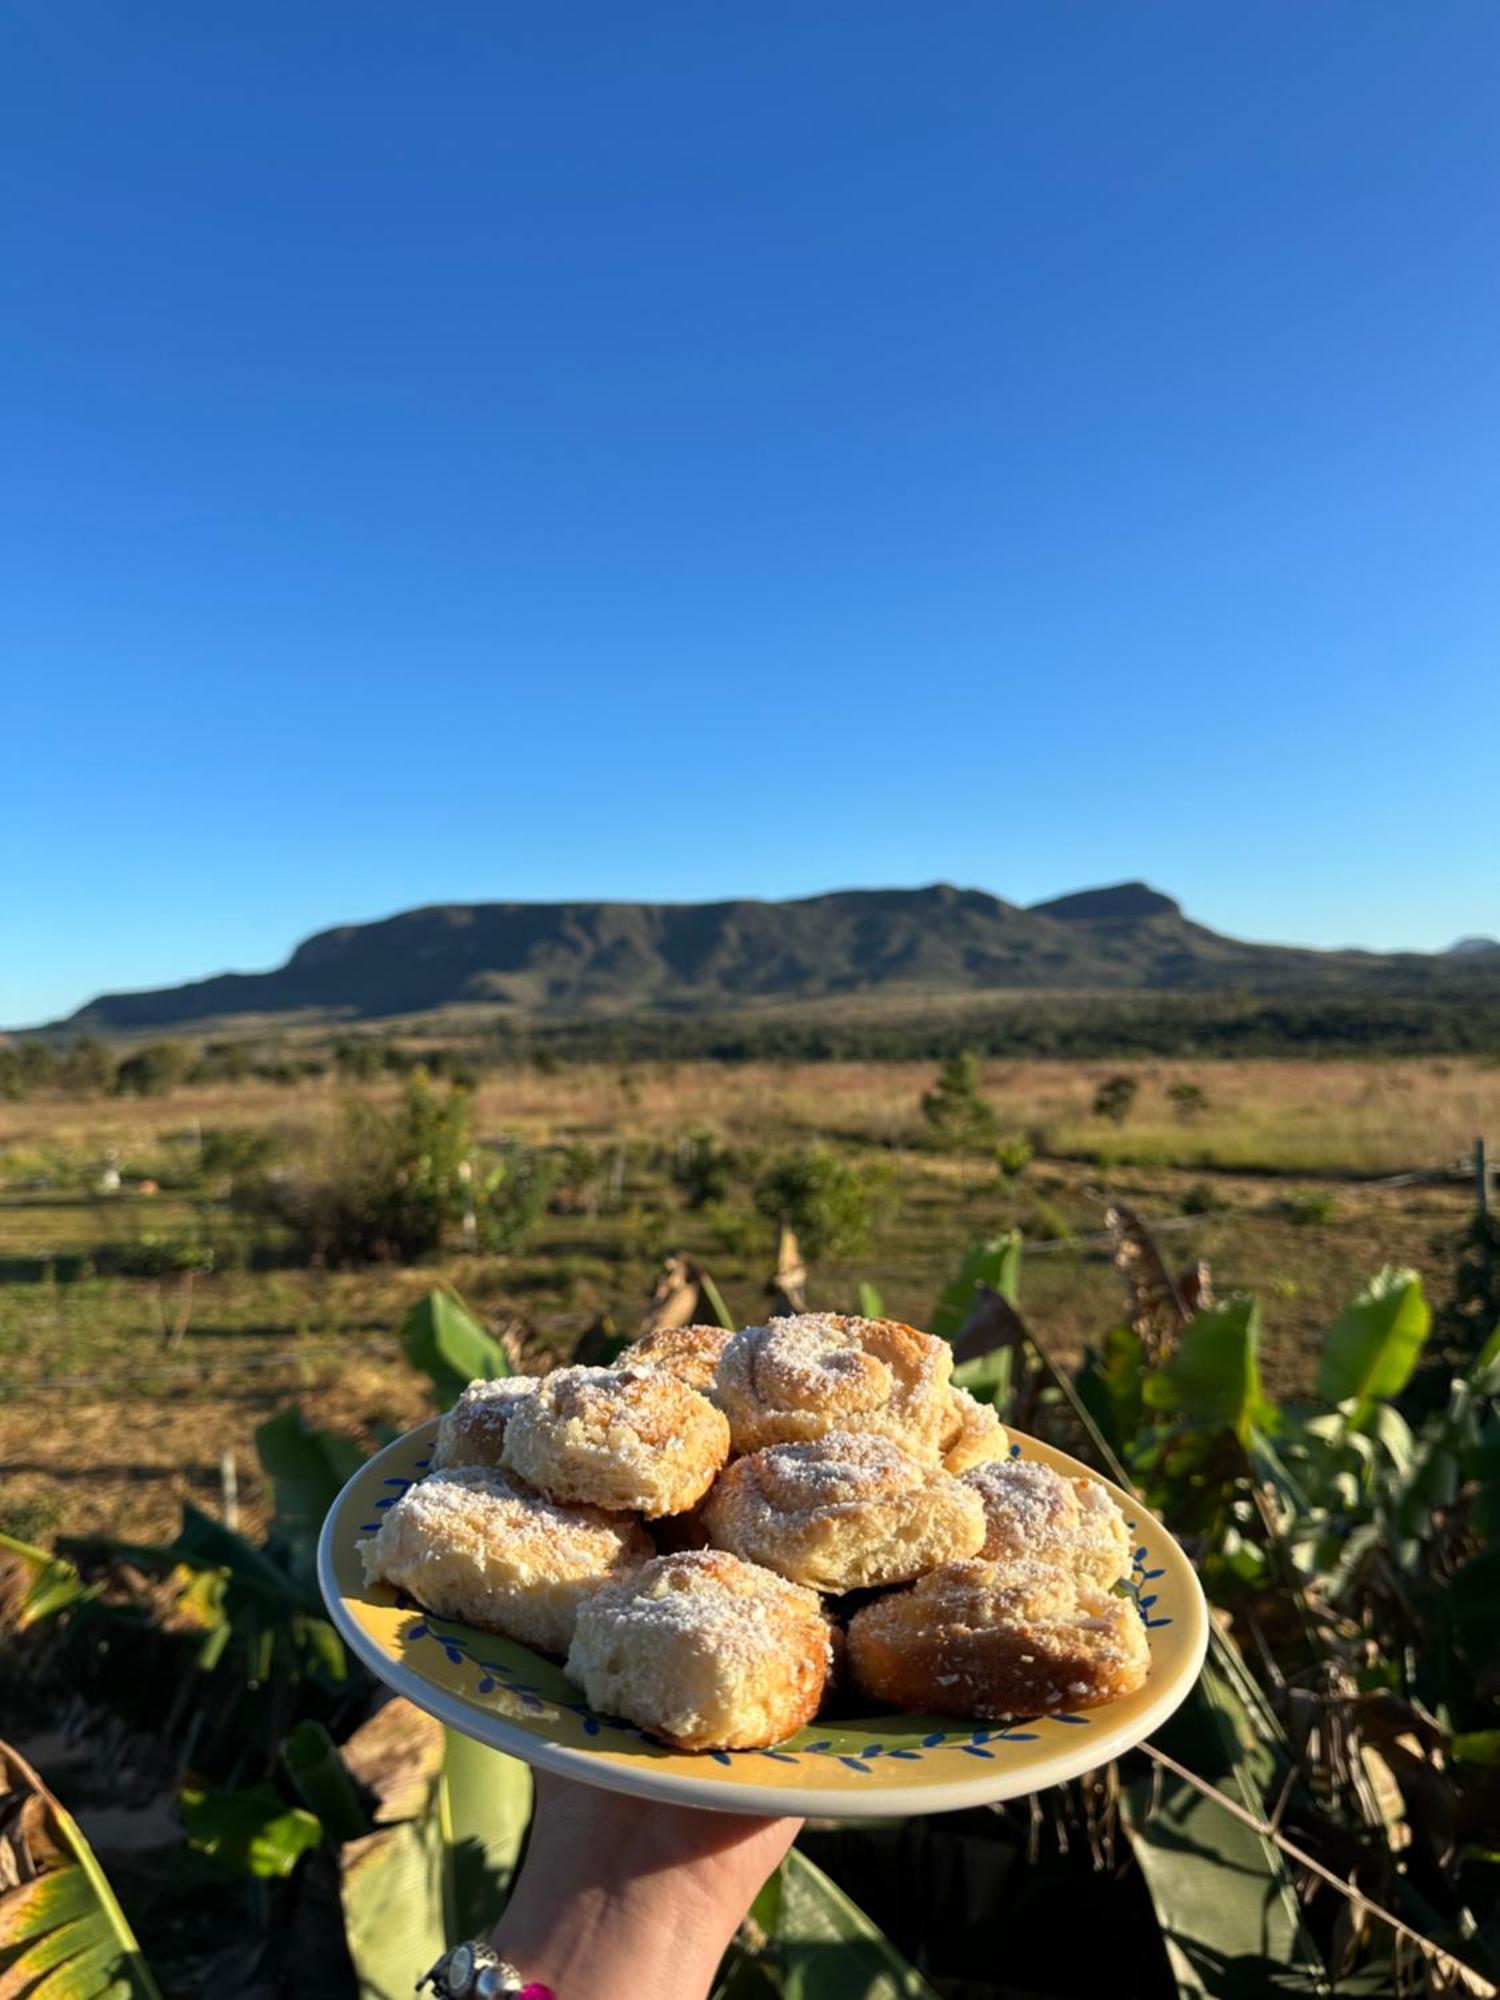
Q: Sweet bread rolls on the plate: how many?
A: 10